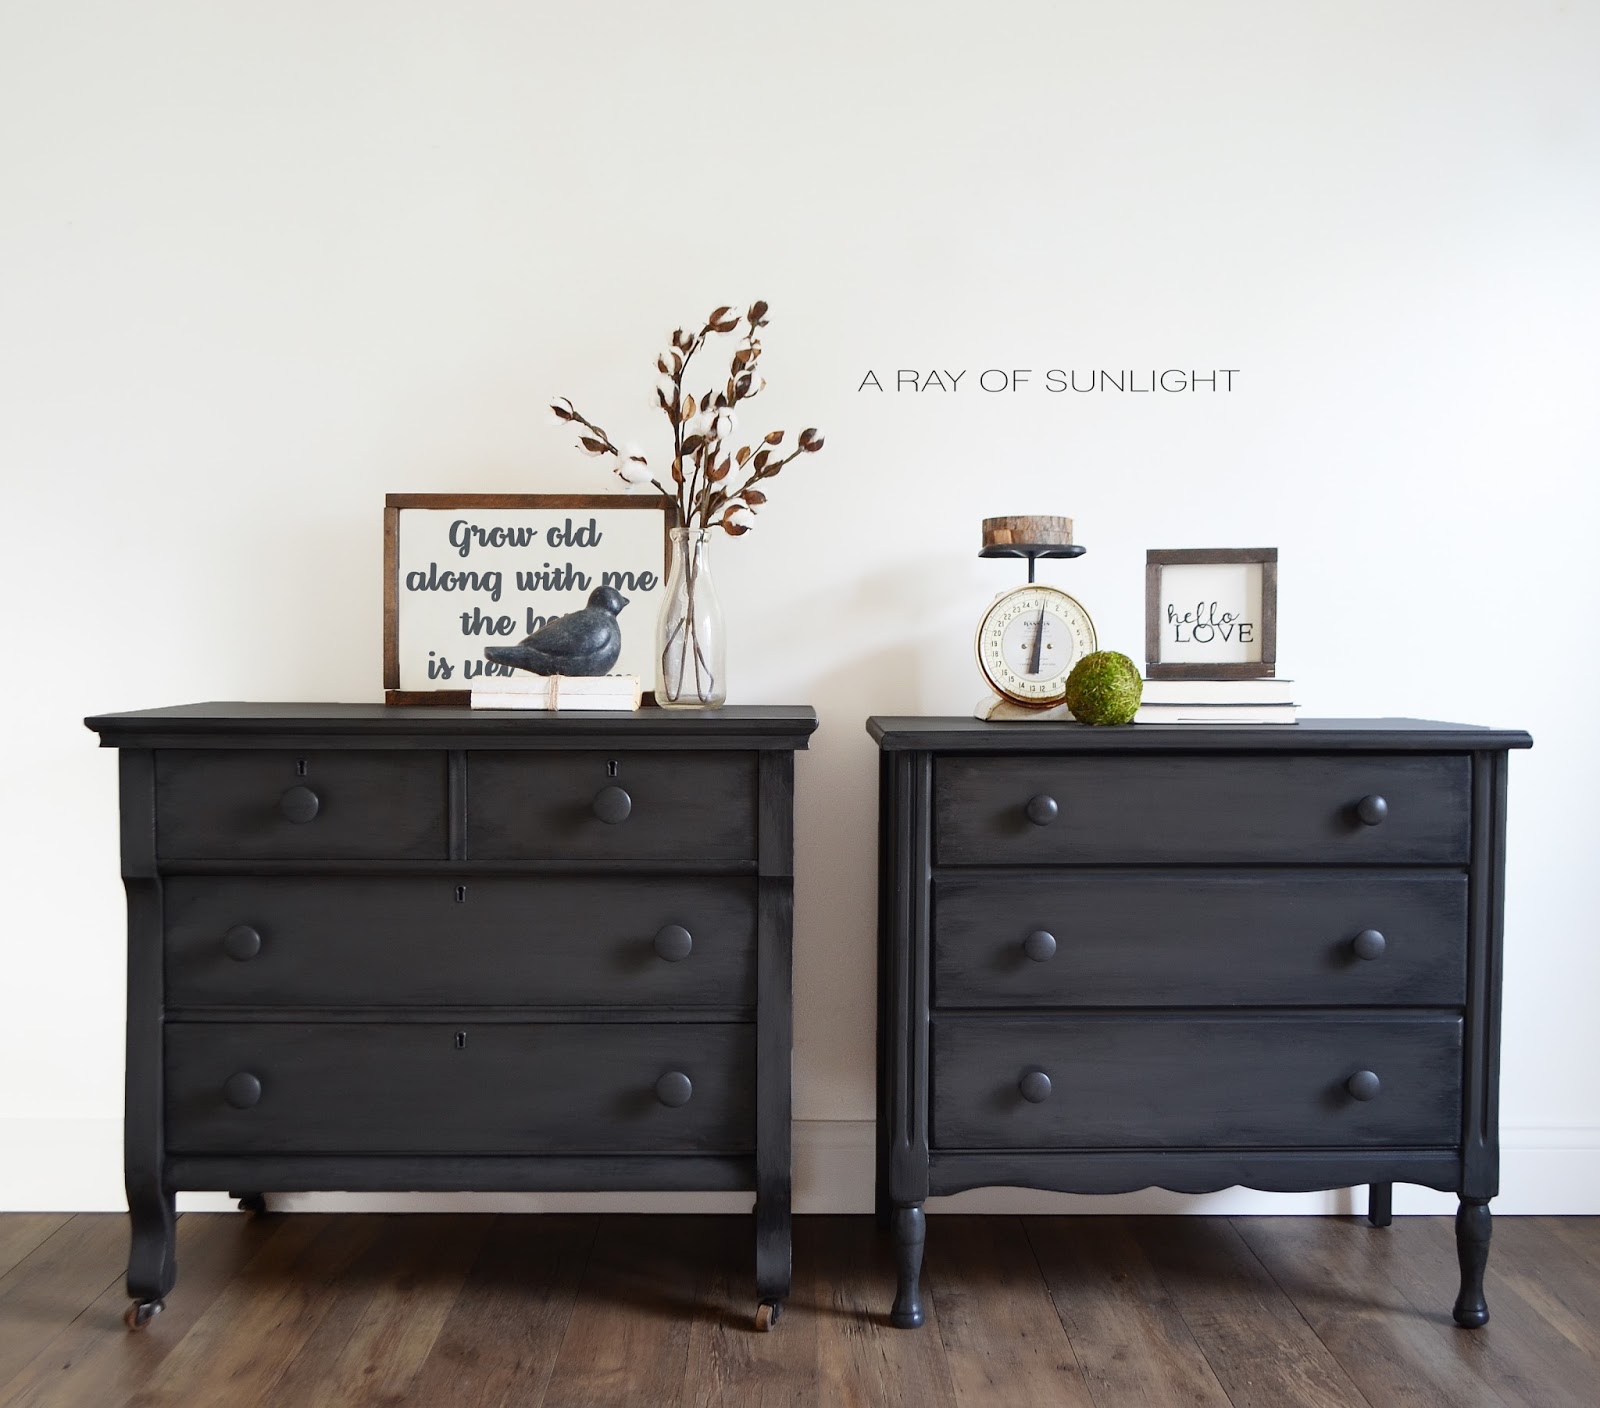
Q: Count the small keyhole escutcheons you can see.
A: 4